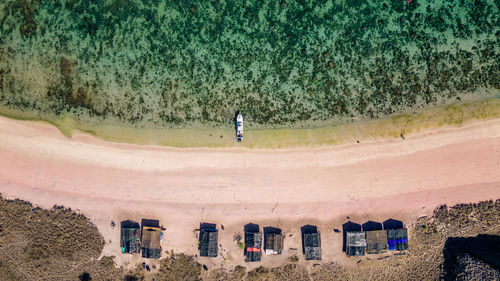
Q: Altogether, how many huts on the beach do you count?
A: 9